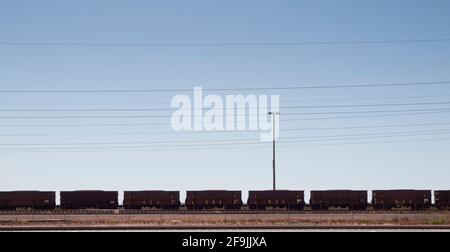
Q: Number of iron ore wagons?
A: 8